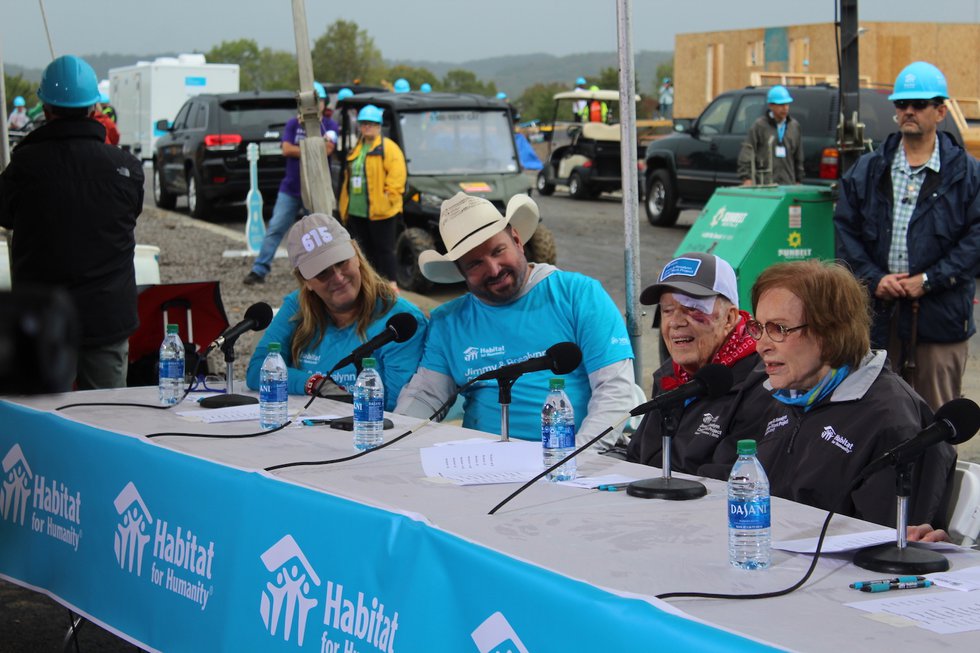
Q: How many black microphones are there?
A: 5